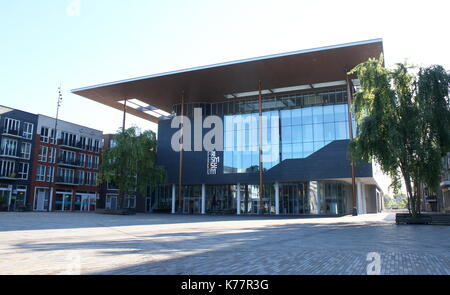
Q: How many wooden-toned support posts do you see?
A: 4